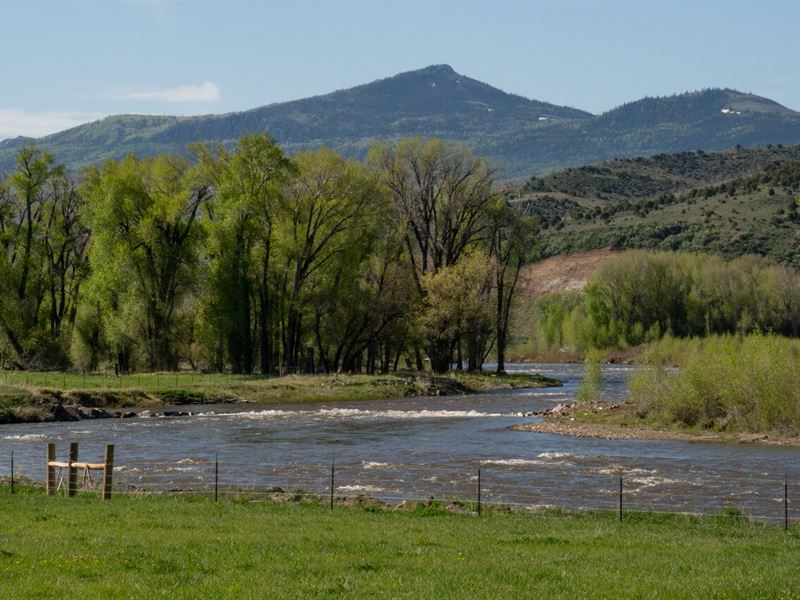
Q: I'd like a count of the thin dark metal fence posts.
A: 6